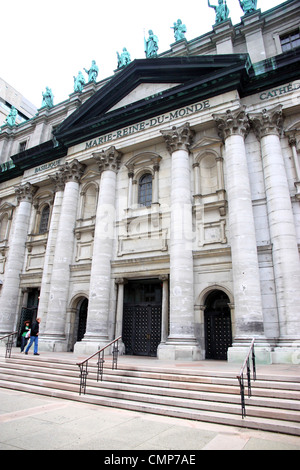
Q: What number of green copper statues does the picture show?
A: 9